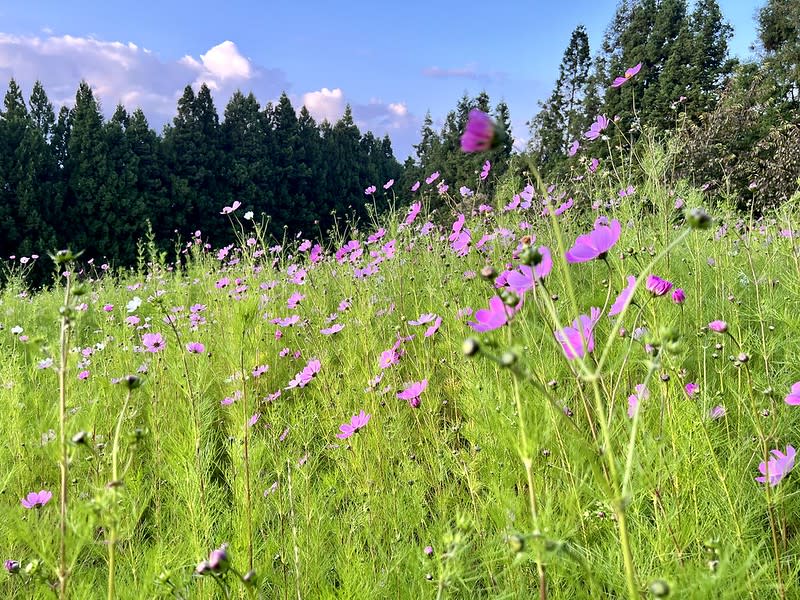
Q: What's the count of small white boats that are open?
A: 0